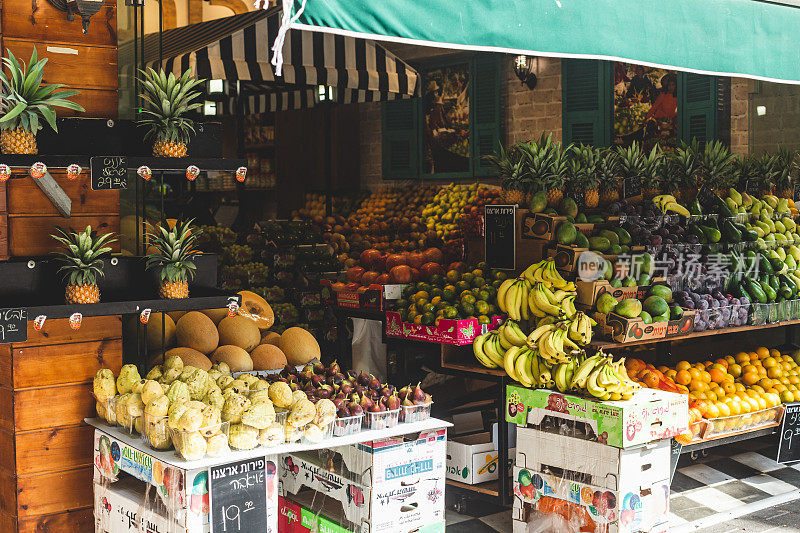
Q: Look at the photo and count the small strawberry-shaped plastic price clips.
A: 10